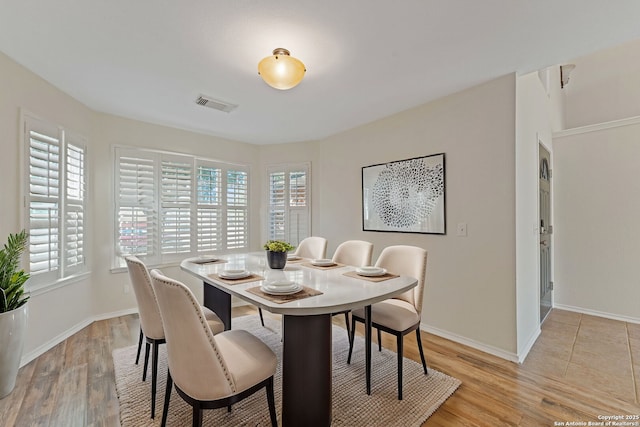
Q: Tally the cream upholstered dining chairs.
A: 5